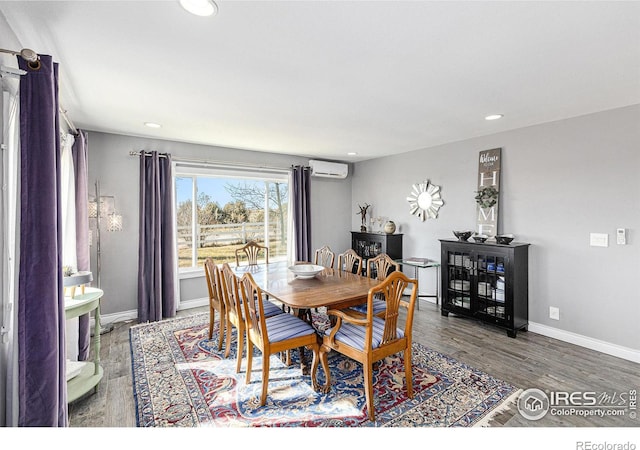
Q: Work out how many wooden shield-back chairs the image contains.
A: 8